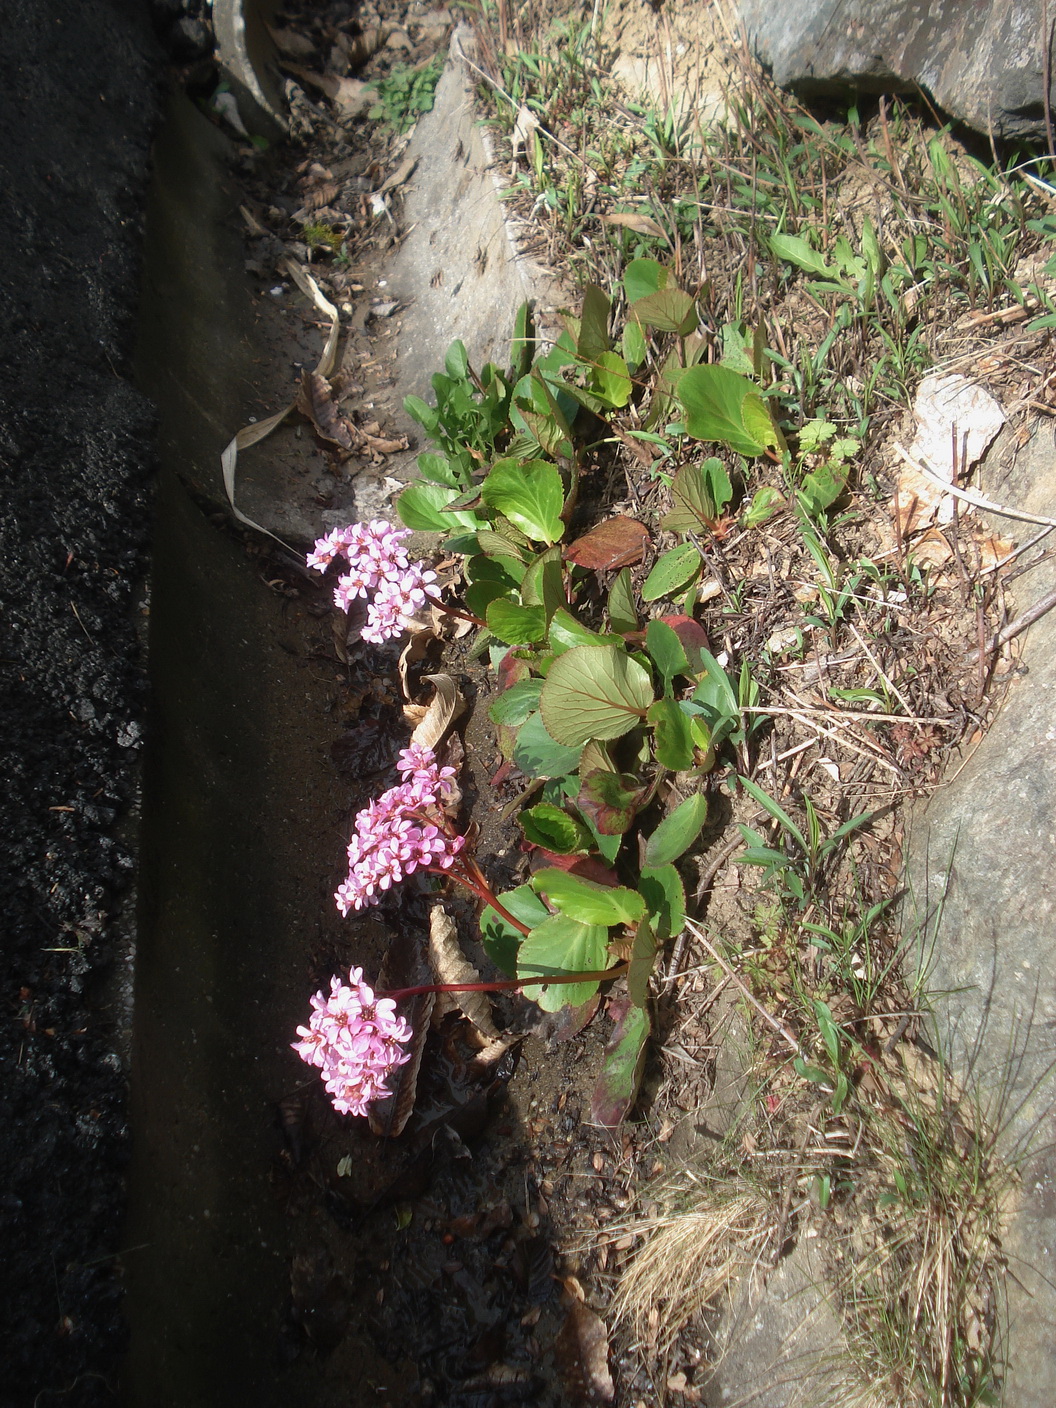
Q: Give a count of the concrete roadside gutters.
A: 1